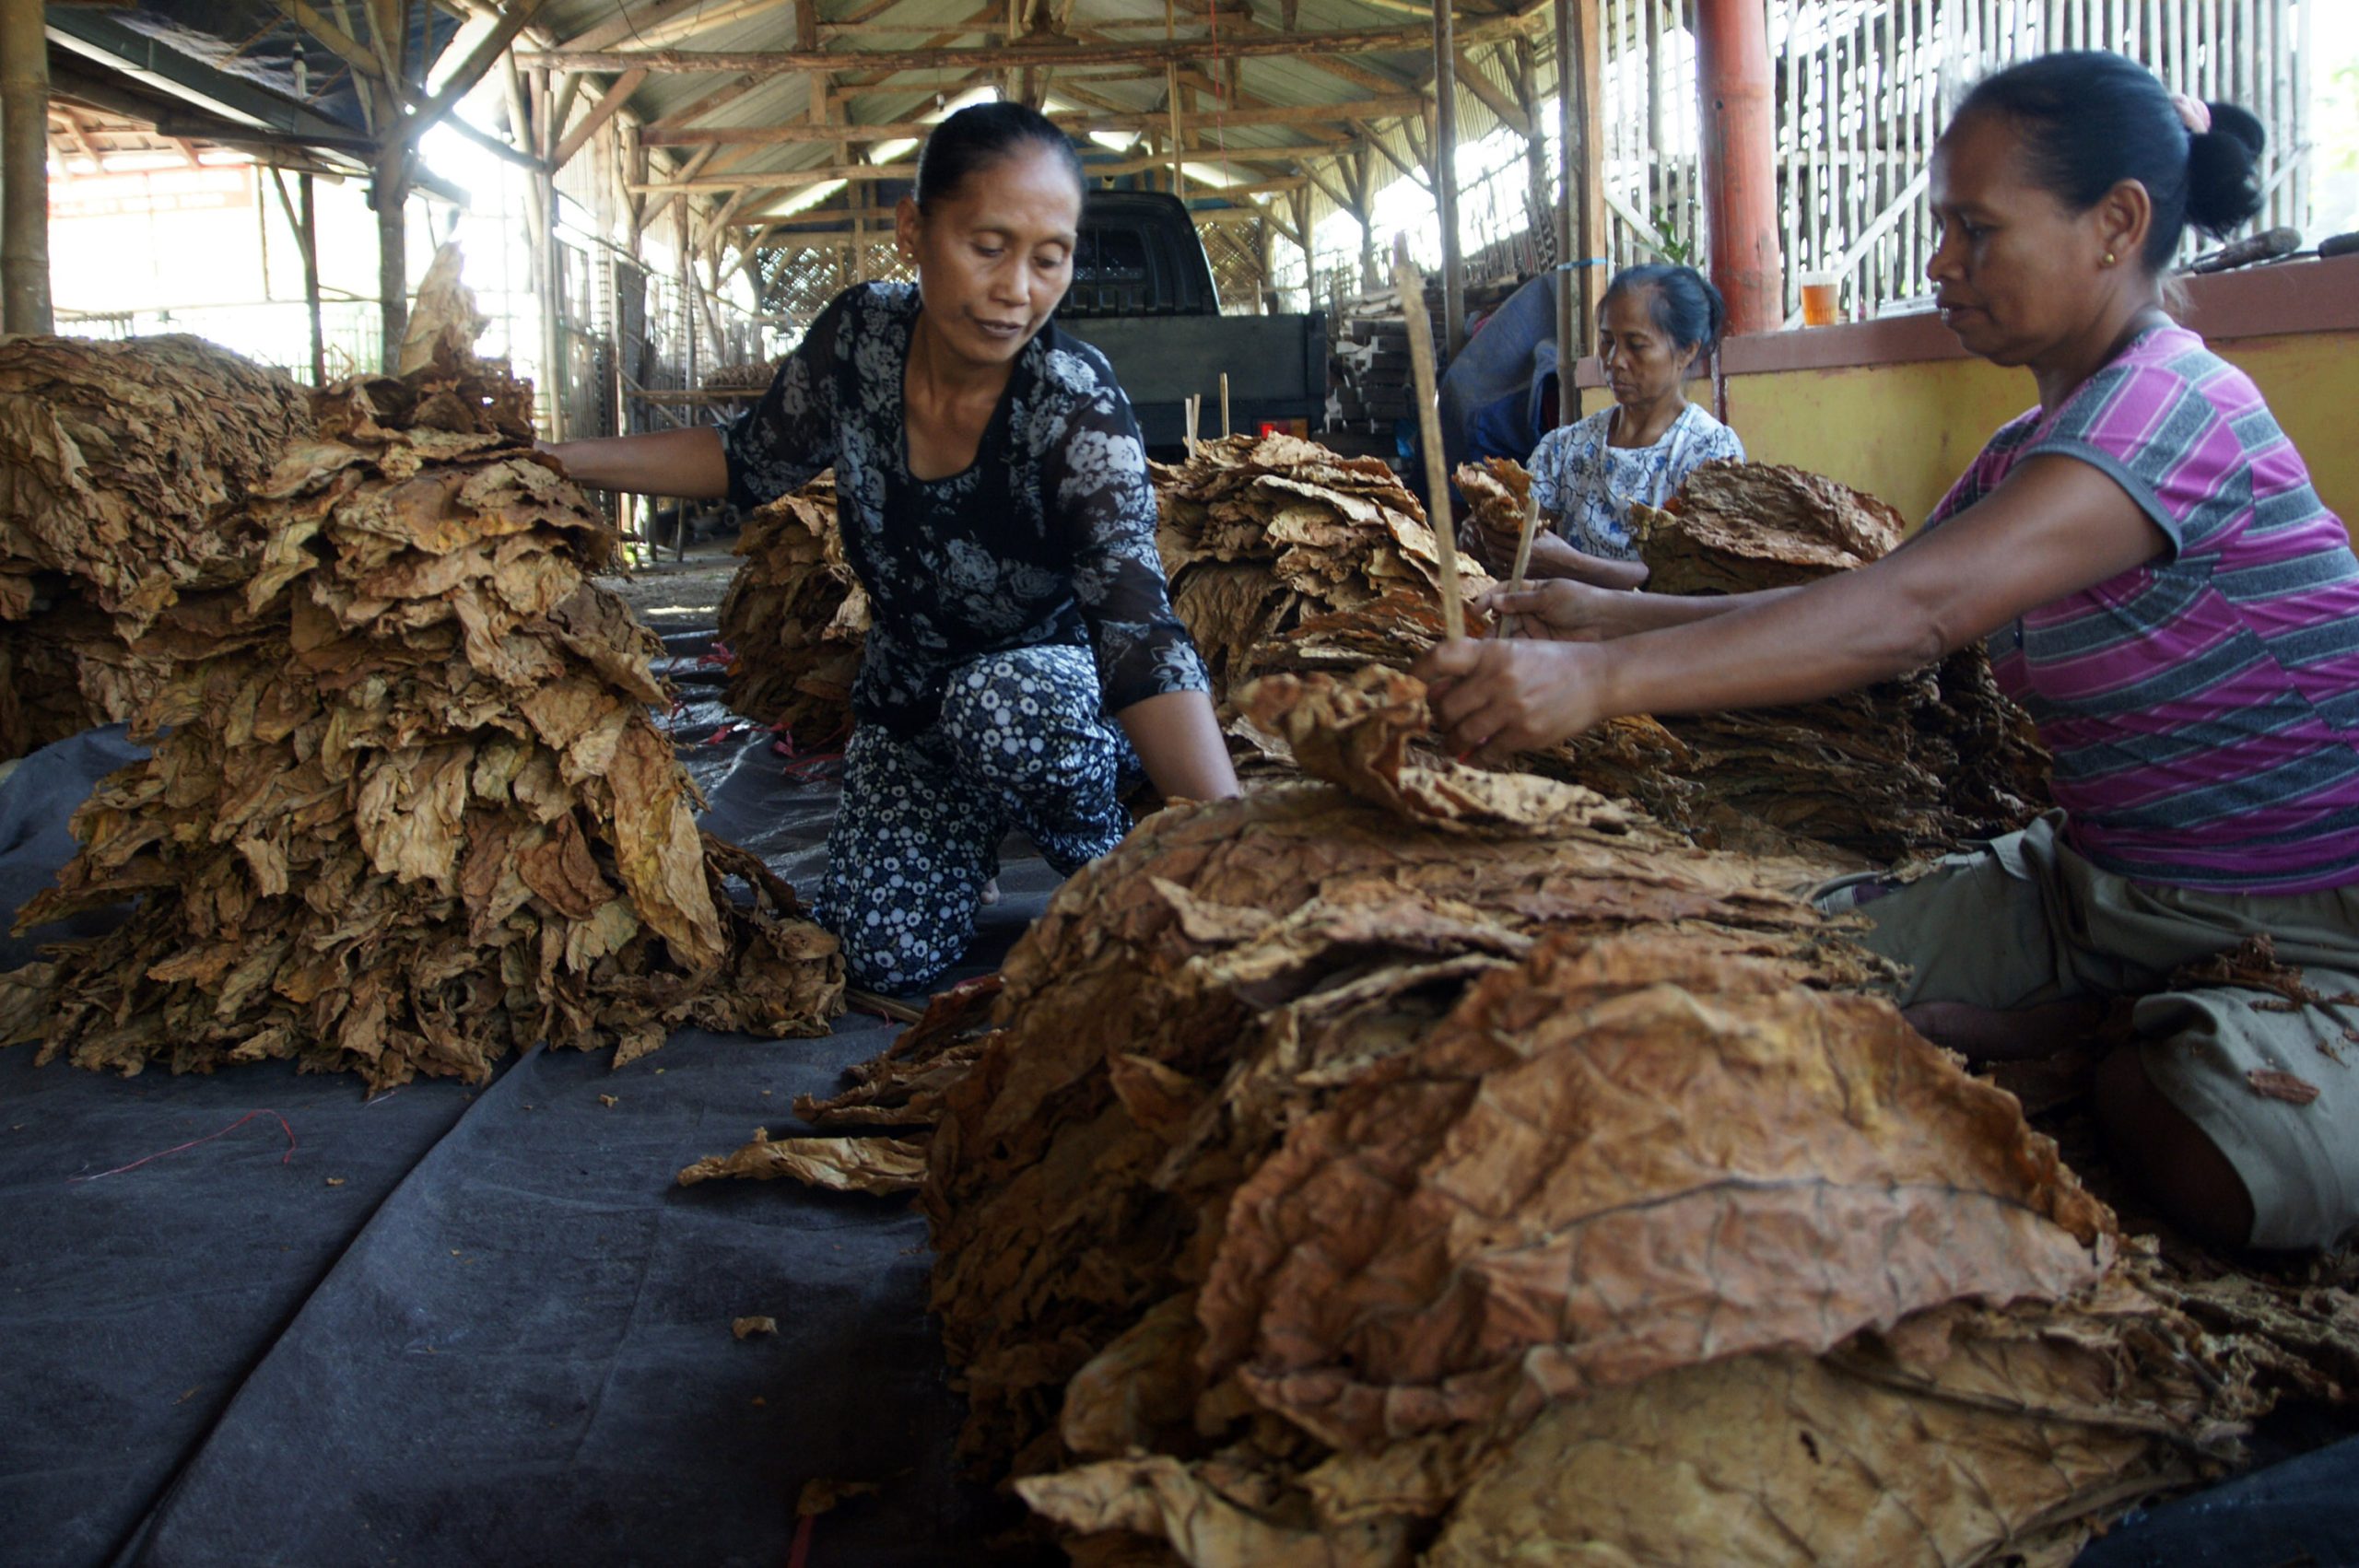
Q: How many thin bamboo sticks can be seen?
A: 5